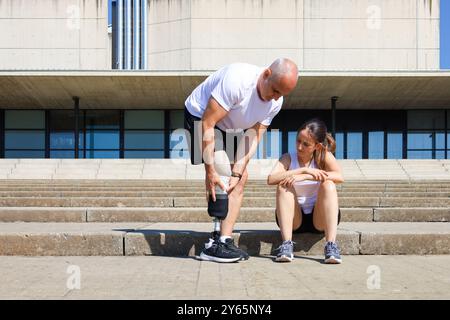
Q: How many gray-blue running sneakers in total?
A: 2